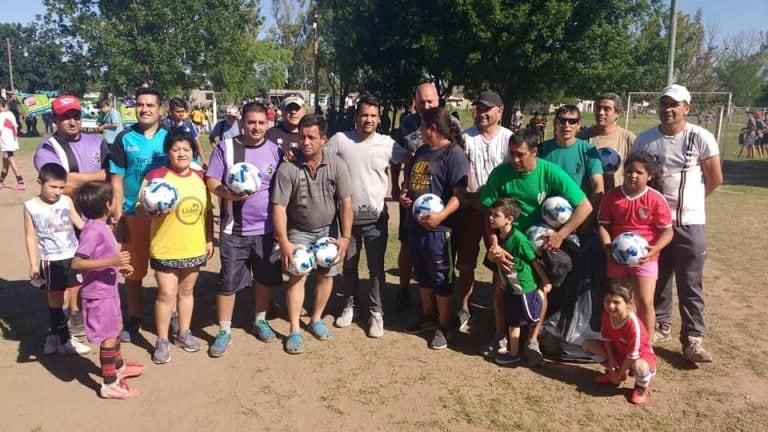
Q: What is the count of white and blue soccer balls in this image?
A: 9